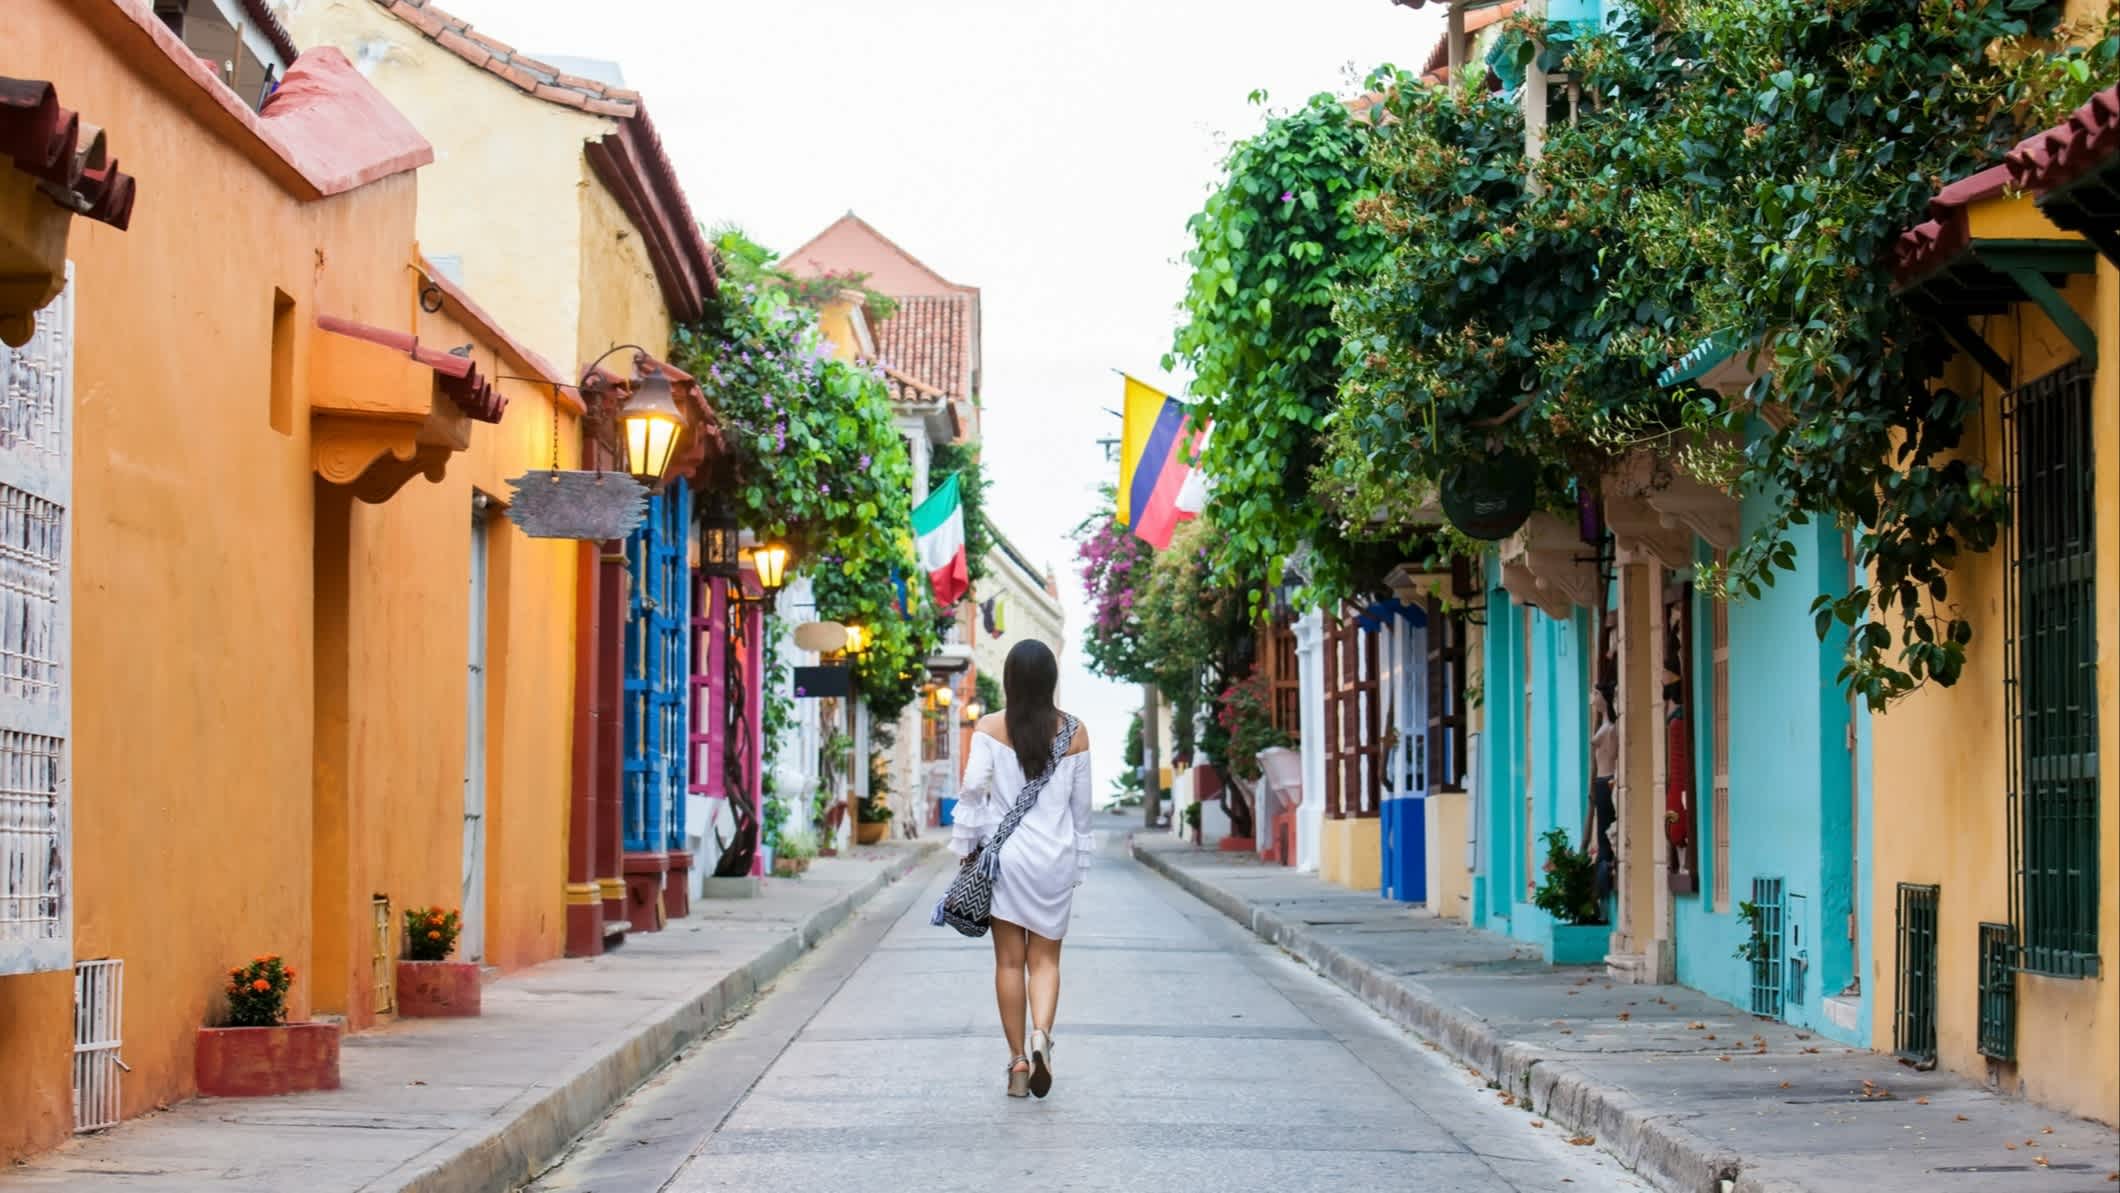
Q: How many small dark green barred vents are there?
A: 2